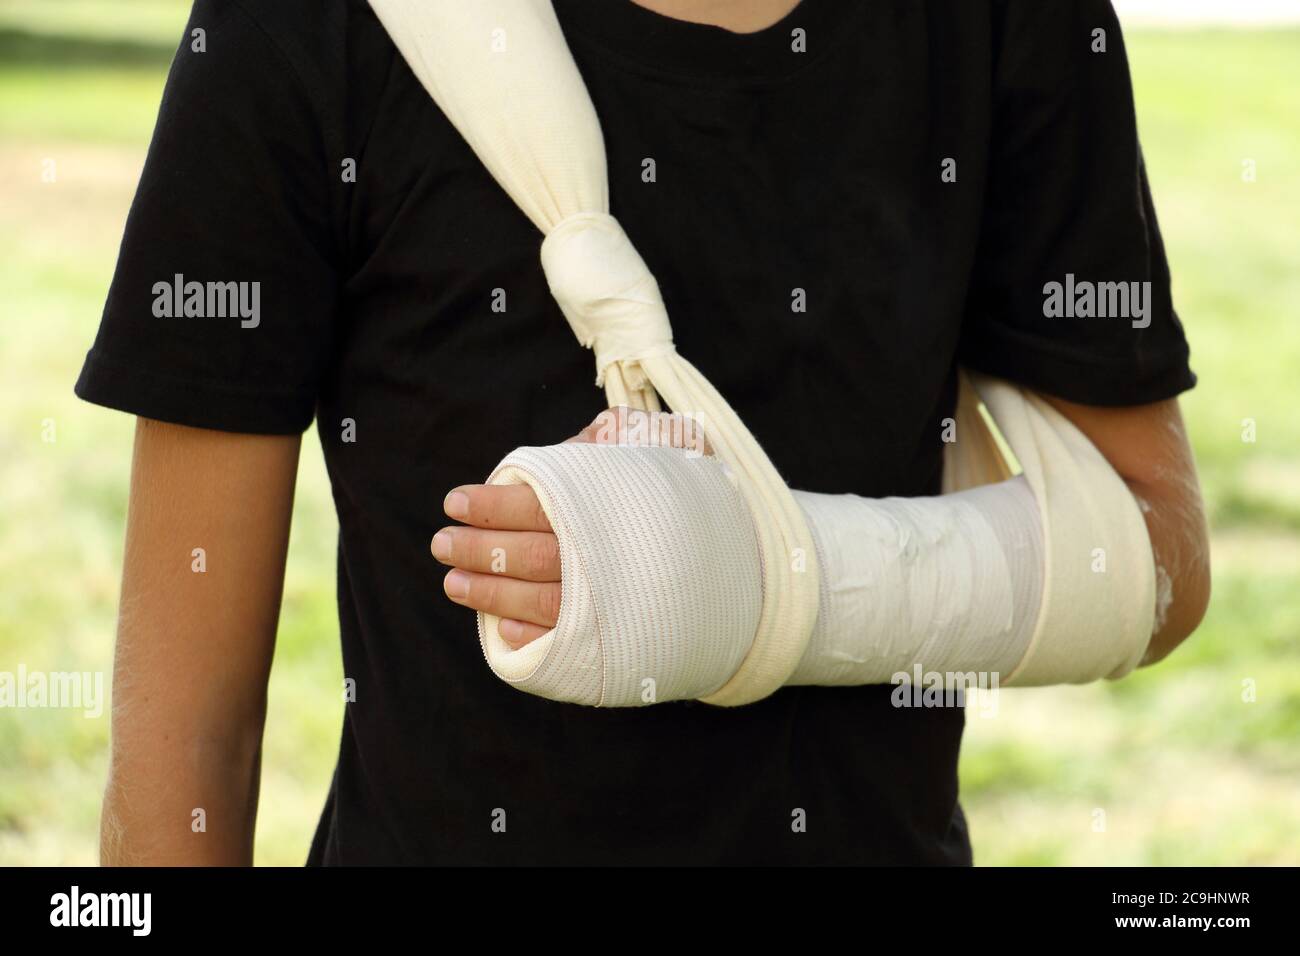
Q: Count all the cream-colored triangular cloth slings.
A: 1